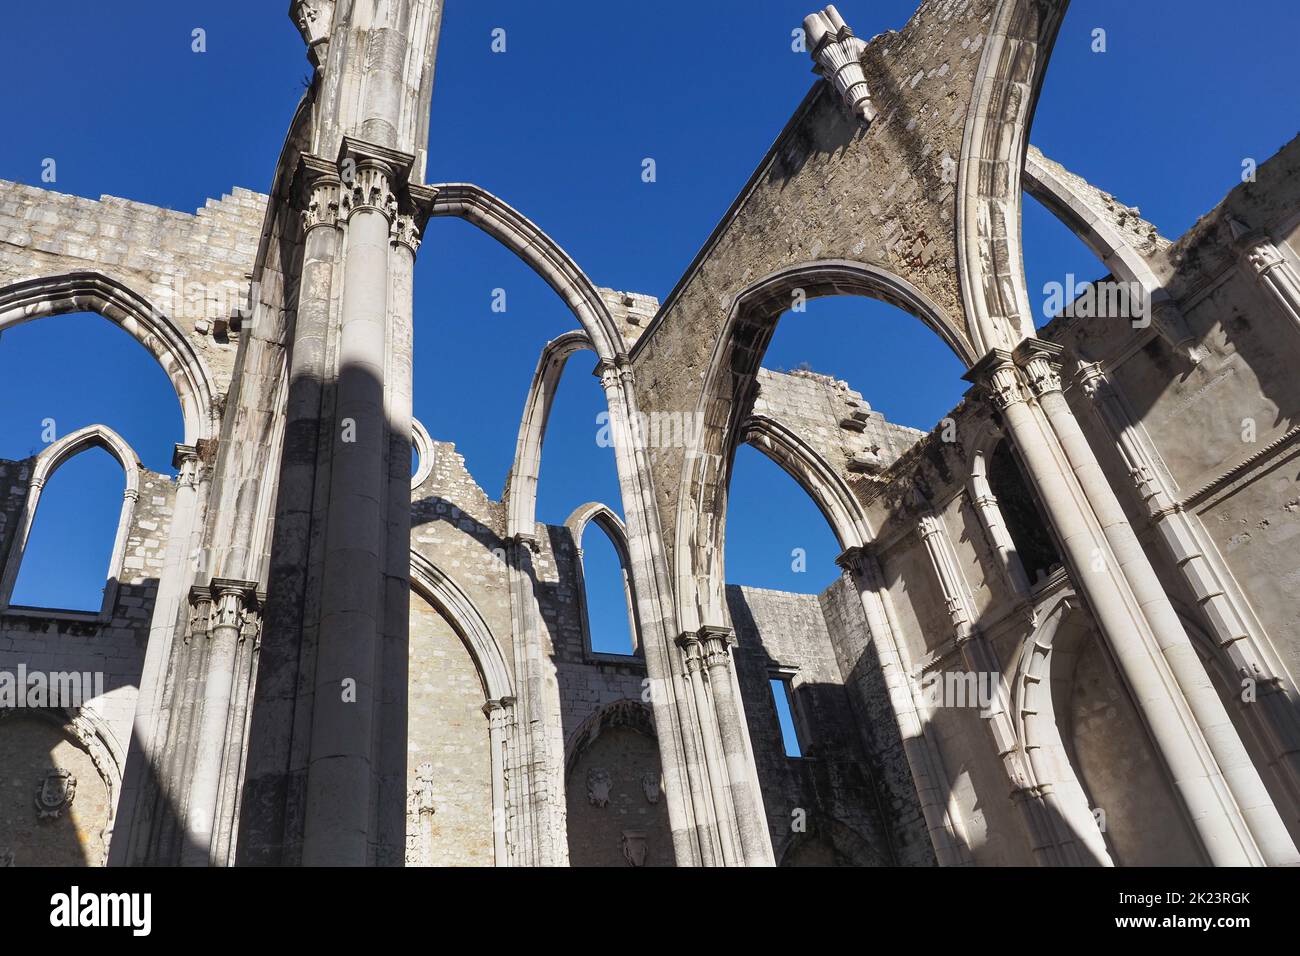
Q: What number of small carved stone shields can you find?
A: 4